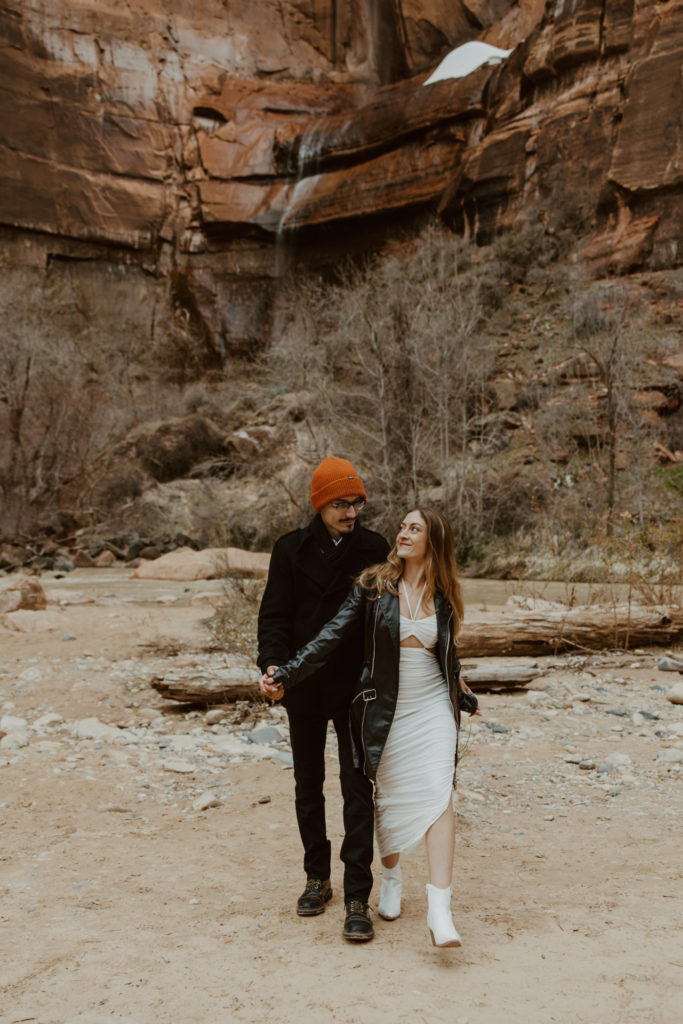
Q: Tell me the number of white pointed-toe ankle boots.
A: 2